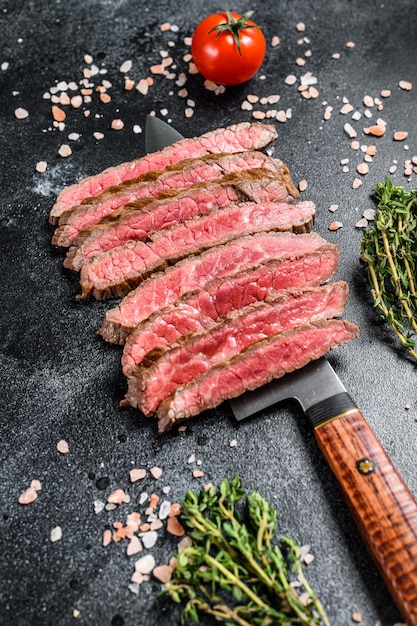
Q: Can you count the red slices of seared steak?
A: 8